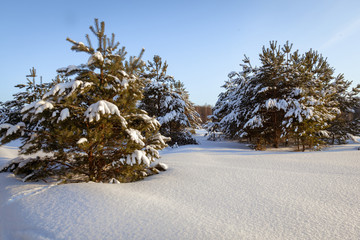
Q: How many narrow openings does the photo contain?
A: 1